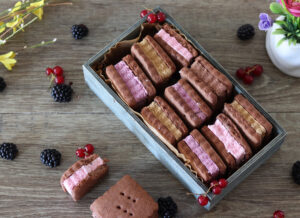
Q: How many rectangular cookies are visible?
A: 11